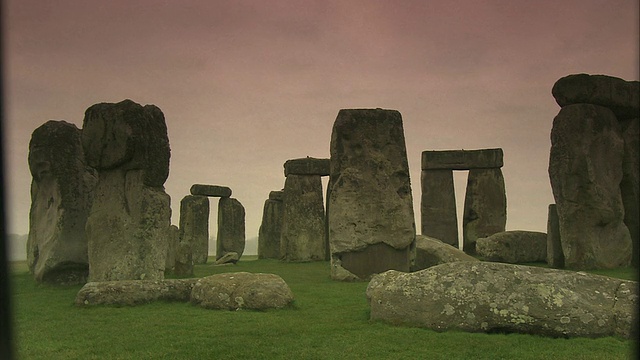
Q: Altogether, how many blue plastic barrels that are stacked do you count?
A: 0